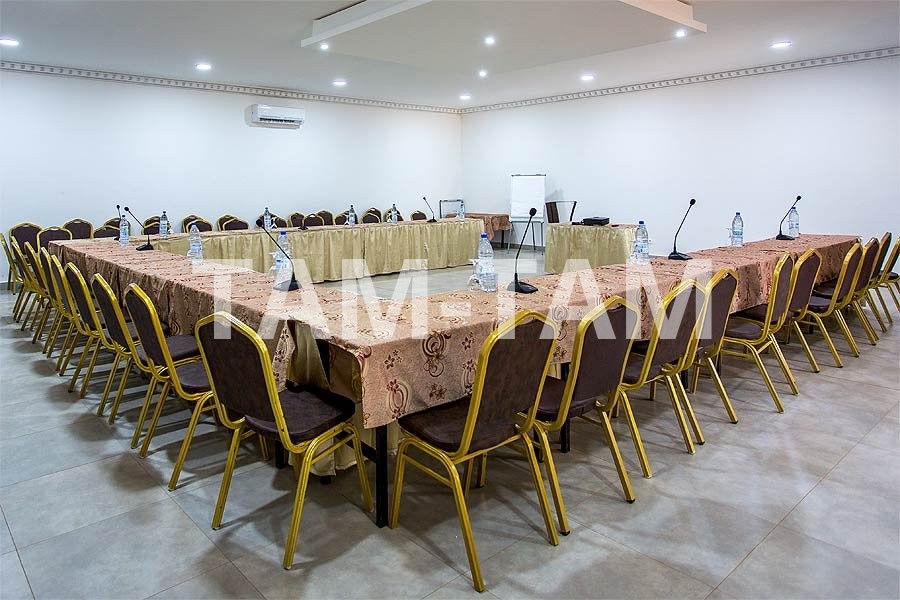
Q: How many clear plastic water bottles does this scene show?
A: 12